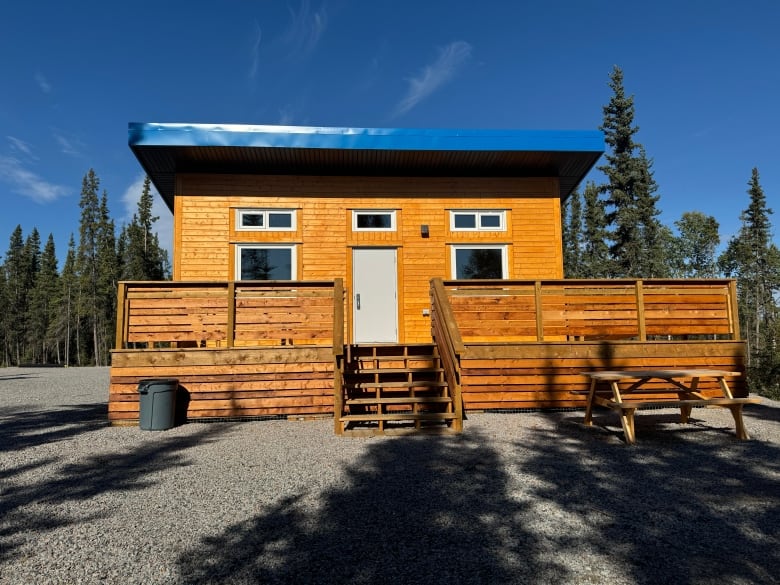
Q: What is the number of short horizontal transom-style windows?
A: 3